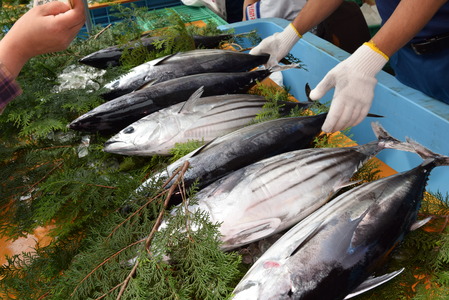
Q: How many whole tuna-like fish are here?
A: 7